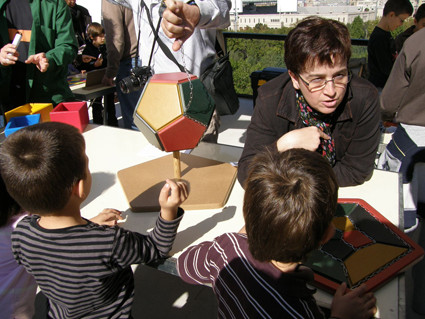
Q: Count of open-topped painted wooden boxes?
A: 3